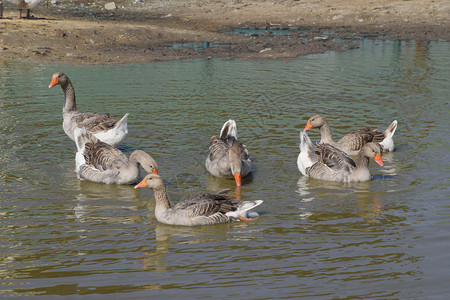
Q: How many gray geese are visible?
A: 6